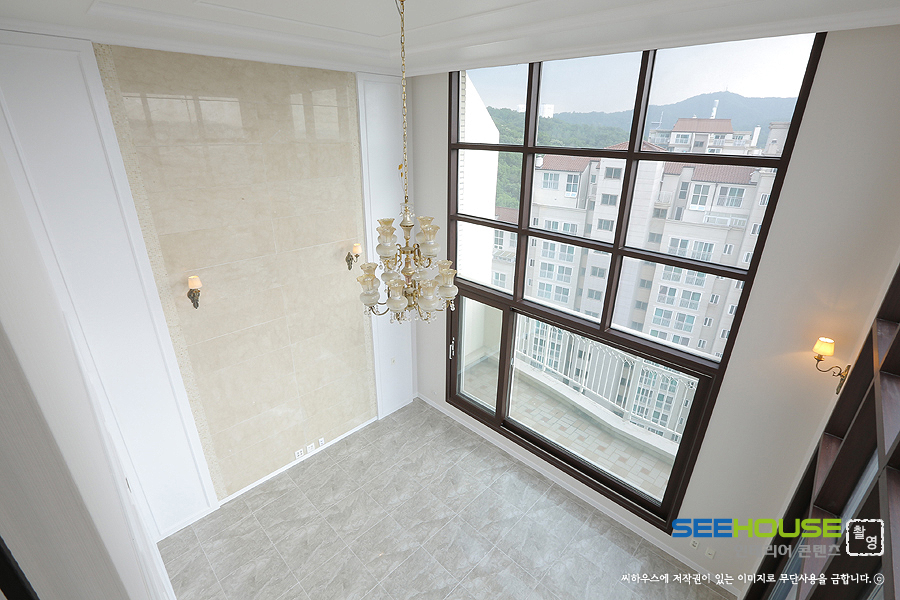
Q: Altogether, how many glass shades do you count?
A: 12